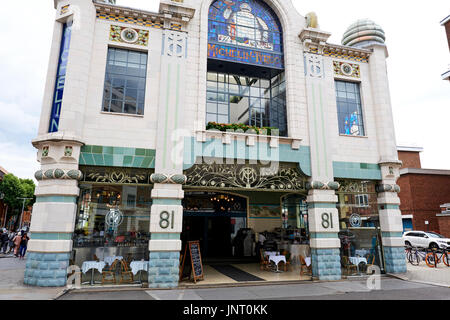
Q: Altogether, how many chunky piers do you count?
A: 4